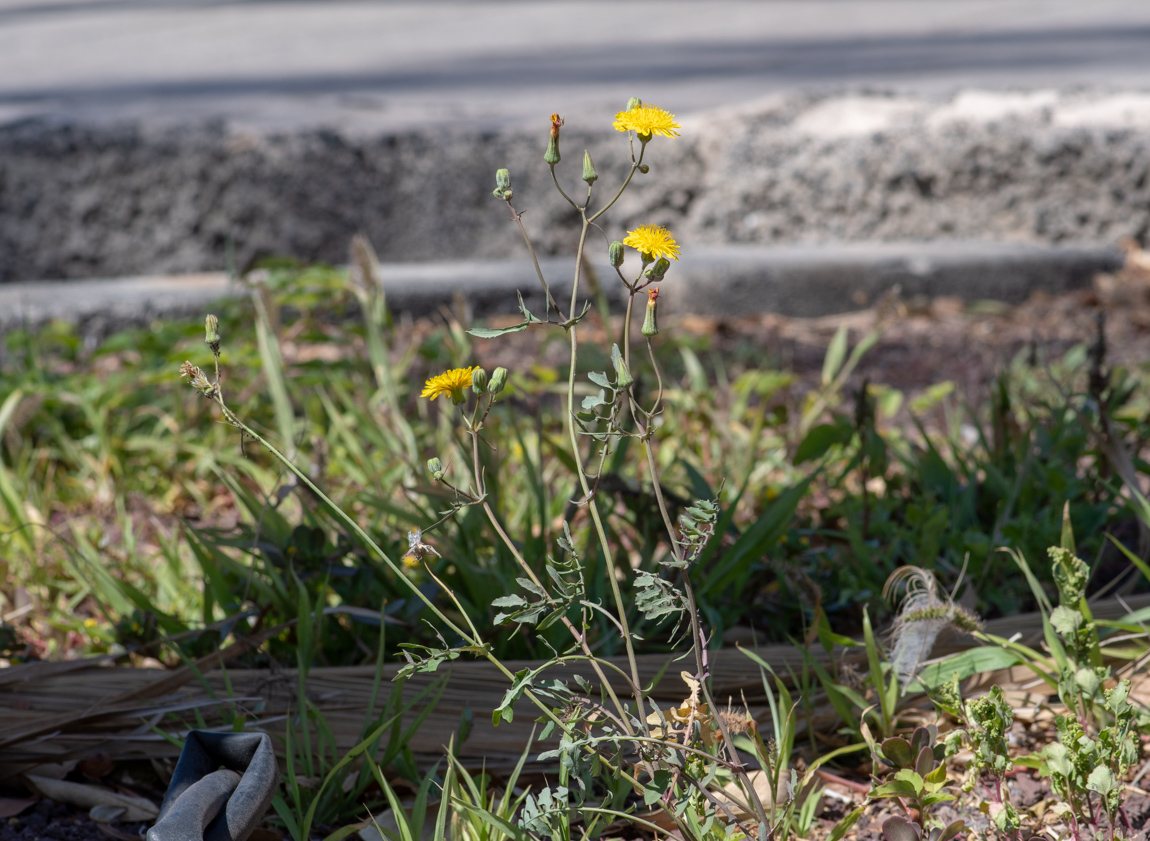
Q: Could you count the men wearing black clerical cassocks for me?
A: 0